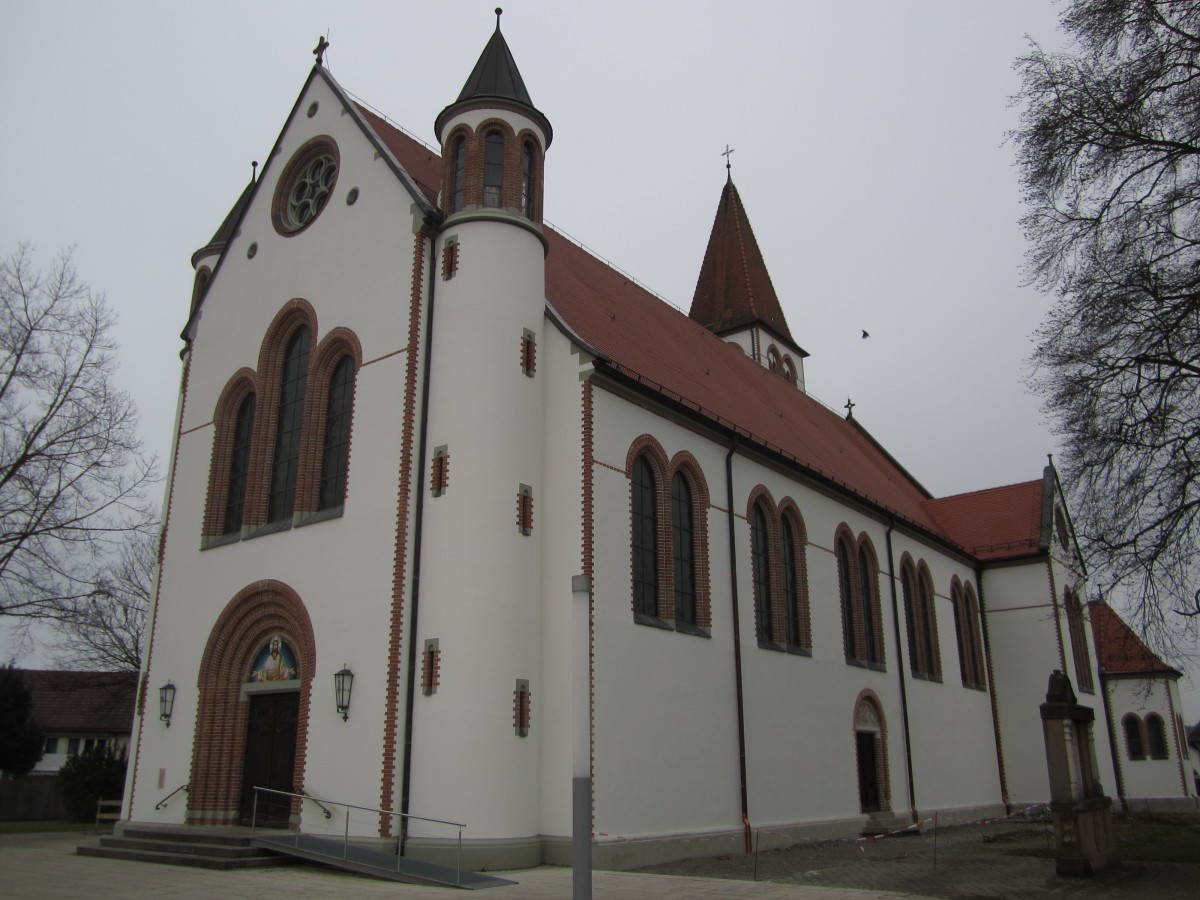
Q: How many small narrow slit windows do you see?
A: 6